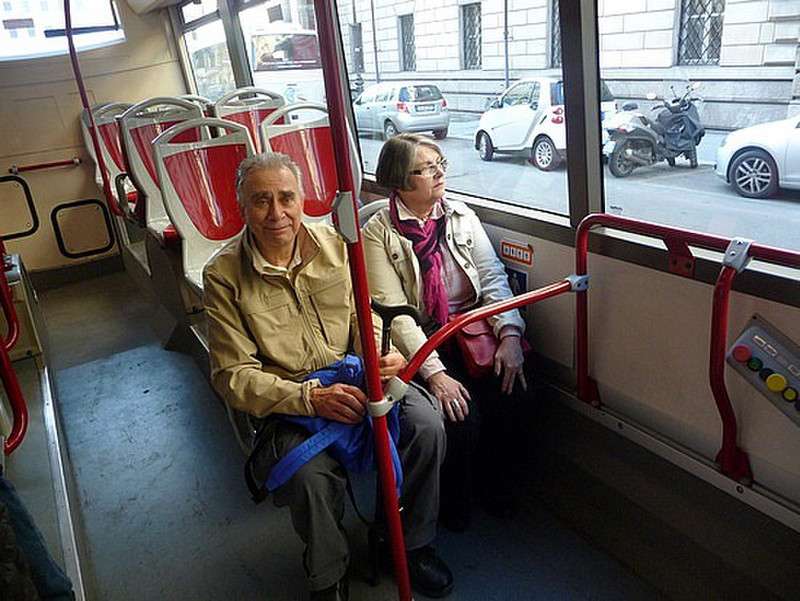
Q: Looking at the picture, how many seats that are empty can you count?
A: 6